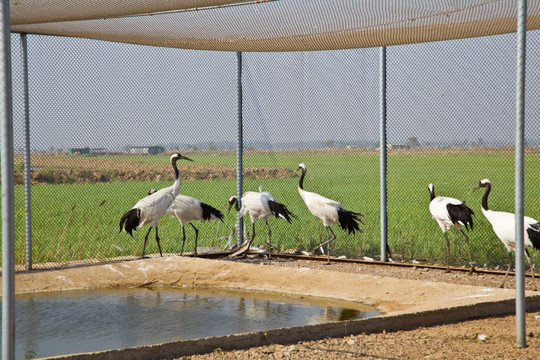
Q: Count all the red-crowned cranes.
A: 6